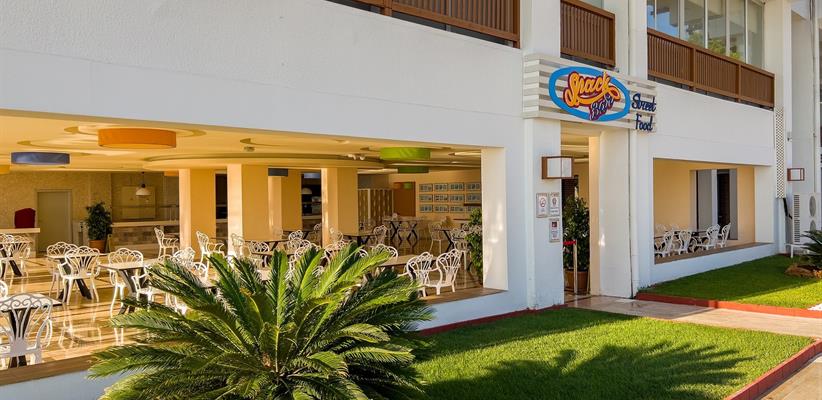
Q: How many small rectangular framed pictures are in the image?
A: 12